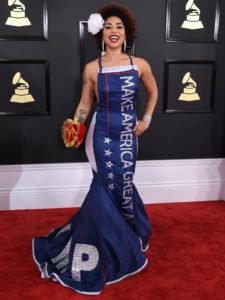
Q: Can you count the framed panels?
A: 5